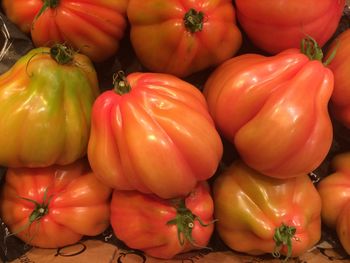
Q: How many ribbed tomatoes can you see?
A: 11